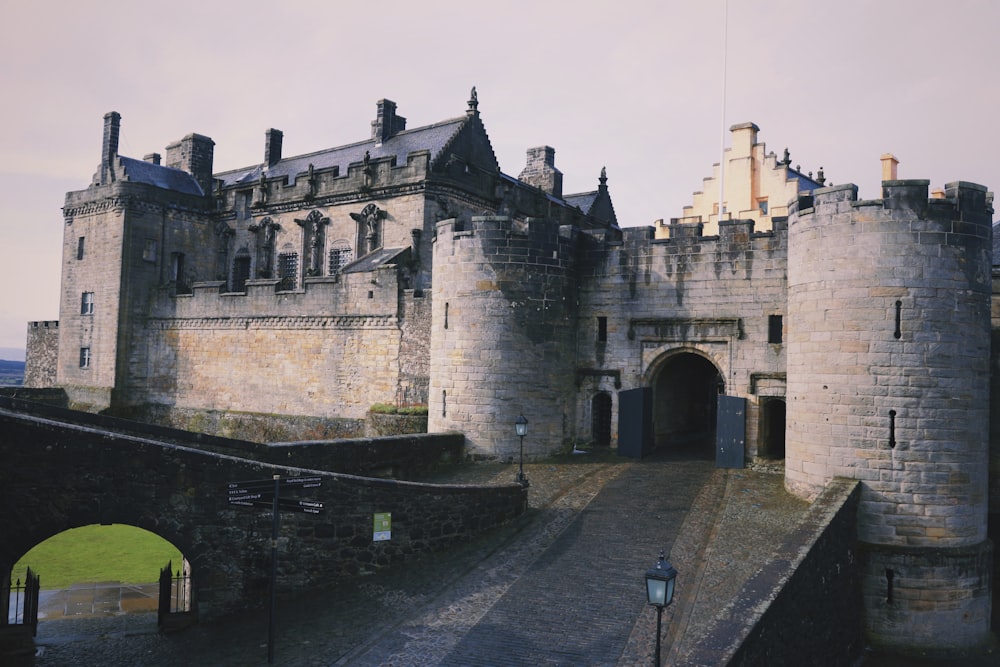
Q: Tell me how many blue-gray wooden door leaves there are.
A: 2